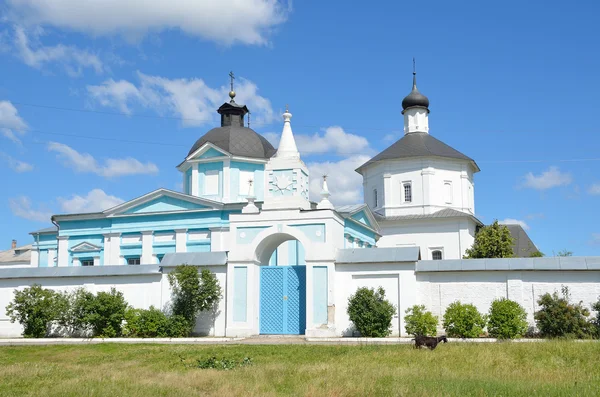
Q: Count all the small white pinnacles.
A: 2